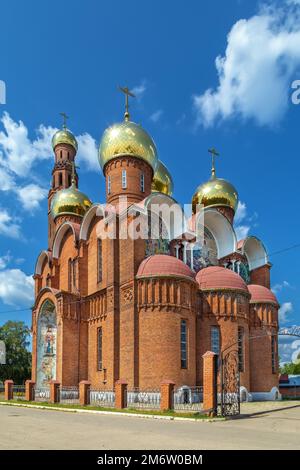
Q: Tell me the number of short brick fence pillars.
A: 6